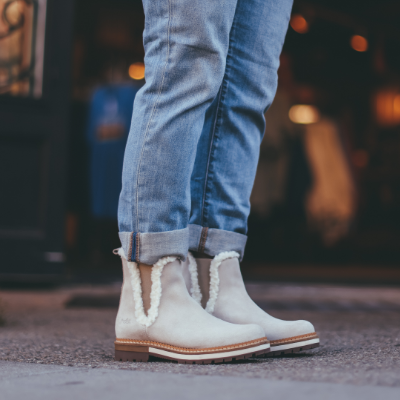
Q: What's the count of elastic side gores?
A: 2